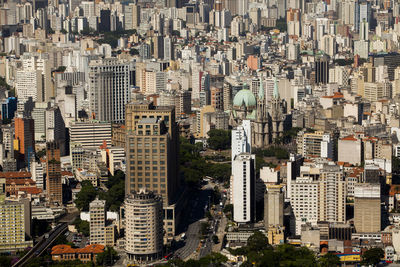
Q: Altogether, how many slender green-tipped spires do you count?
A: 2